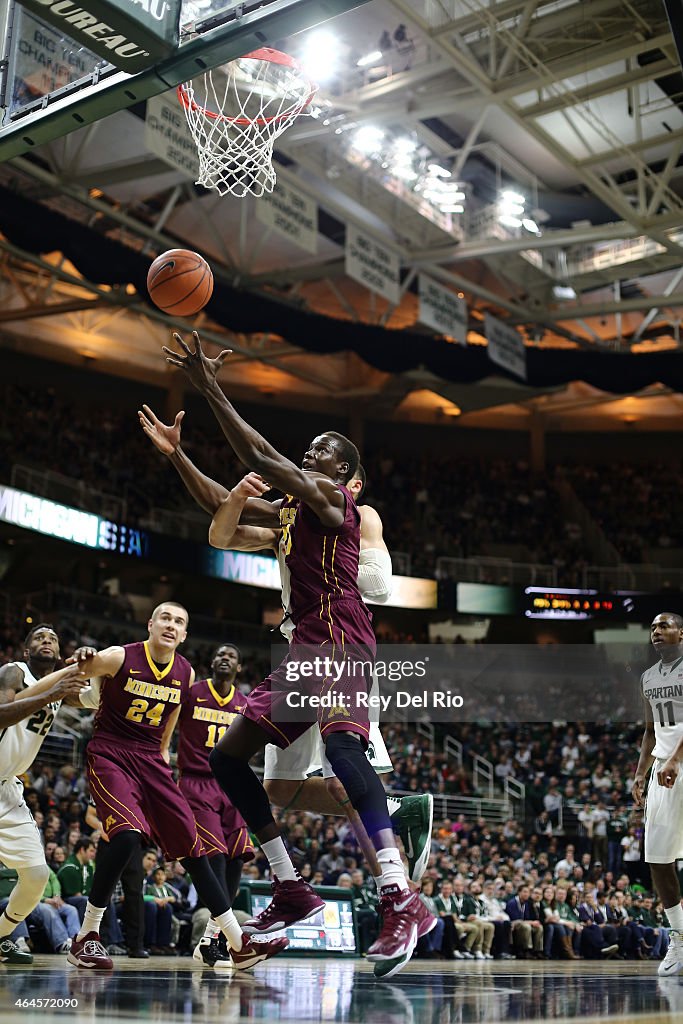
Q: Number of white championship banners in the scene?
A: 6